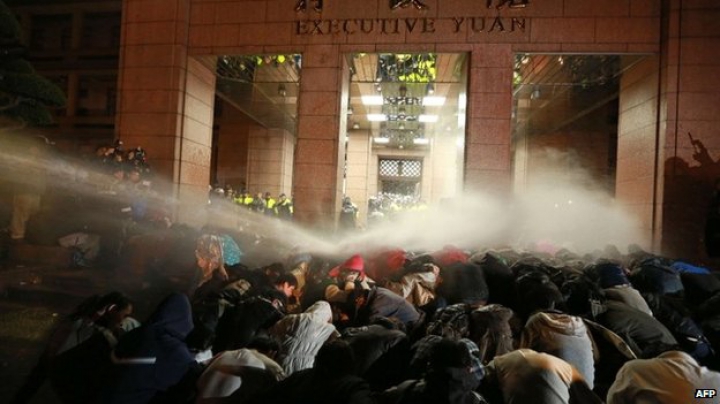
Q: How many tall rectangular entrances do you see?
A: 3